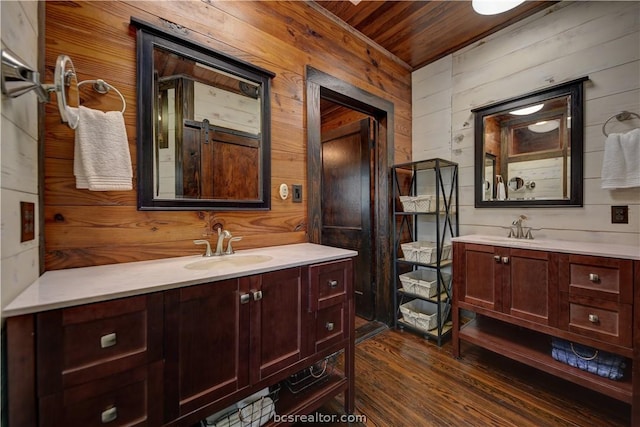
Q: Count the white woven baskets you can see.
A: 4